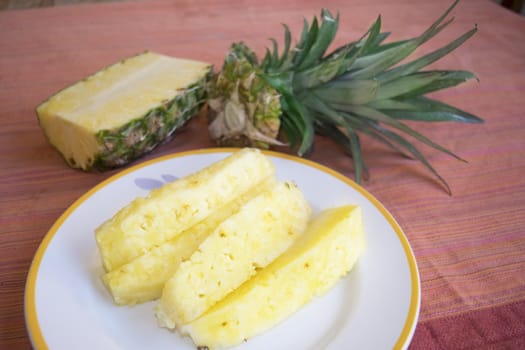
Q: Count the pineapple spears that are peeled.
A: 4